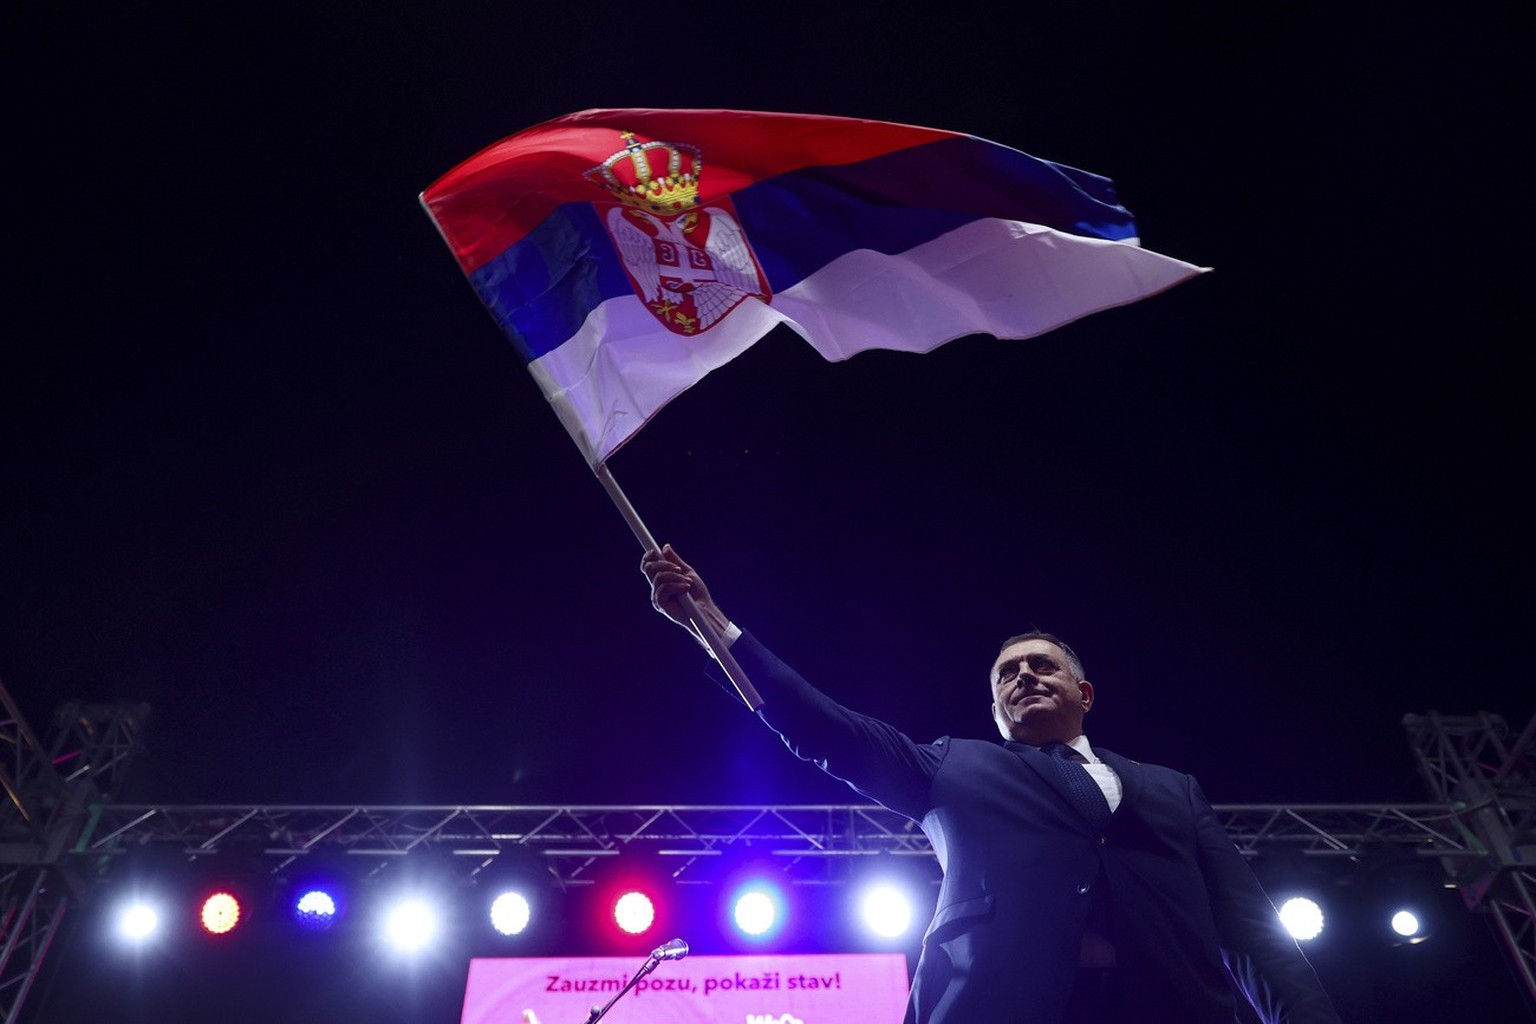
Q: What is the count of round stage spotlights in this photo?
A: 10